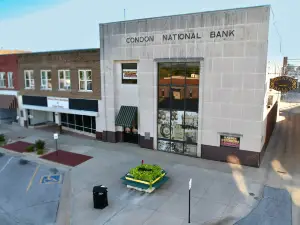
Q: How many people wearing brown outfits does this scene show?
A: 0